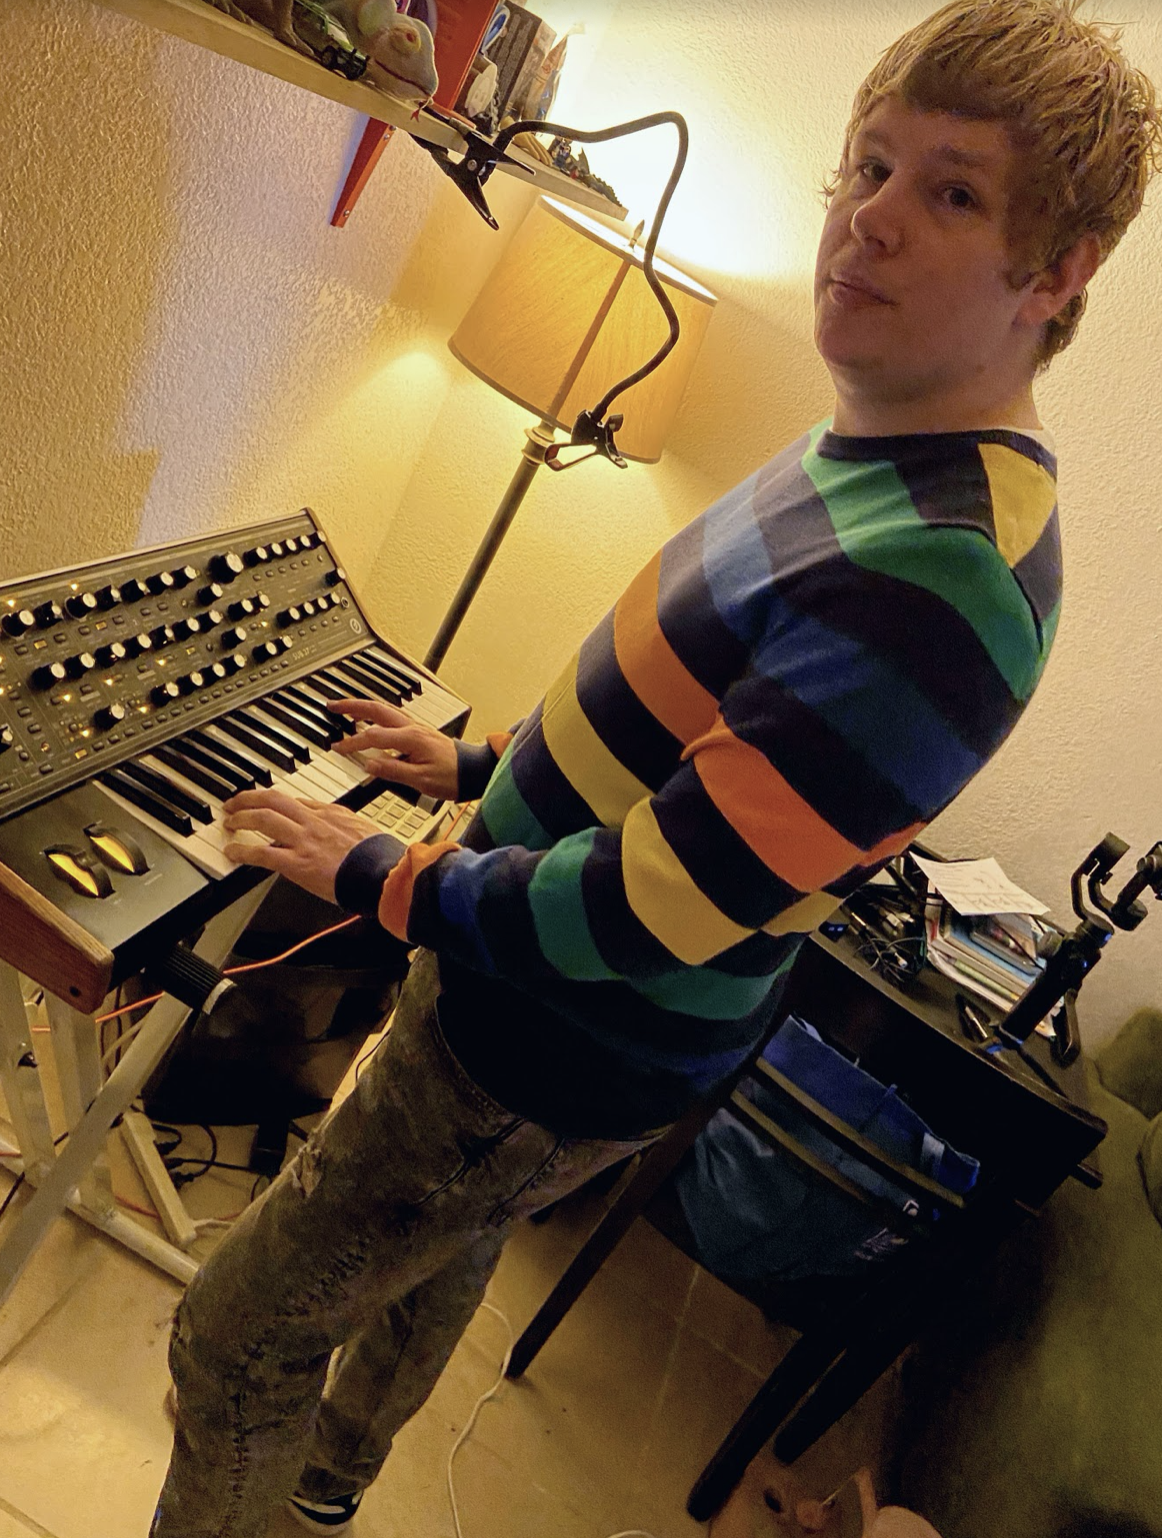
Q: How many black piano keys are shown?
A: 15